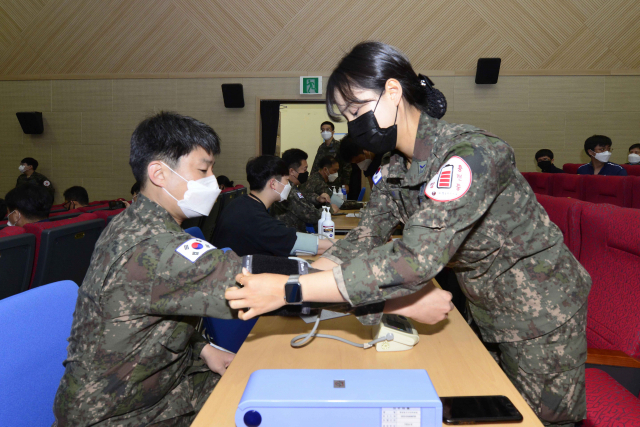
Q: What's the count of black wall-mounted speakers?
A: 3